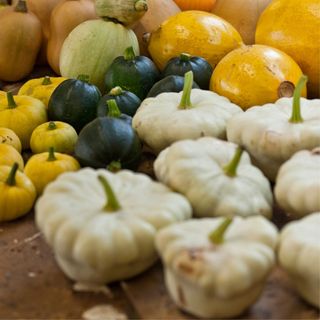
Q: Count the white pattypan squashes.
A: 7